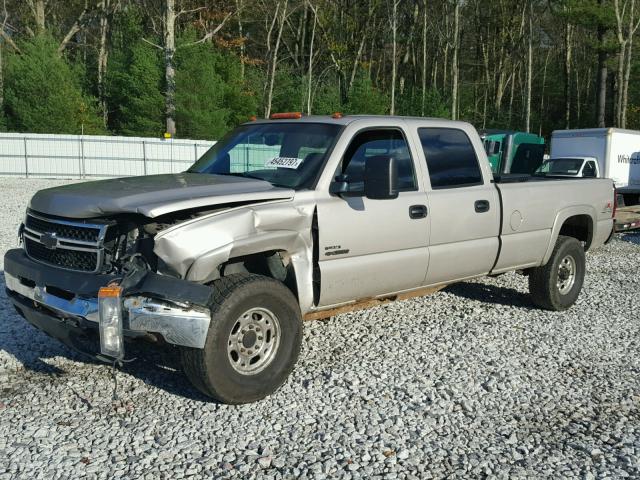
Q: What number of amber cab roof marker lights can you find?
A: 3